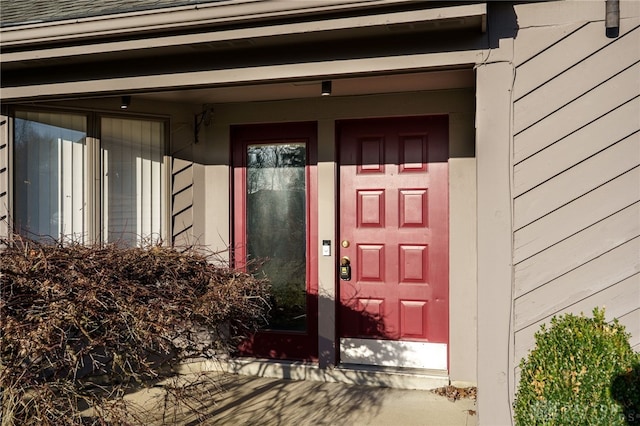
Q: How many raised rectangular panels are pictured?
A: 8